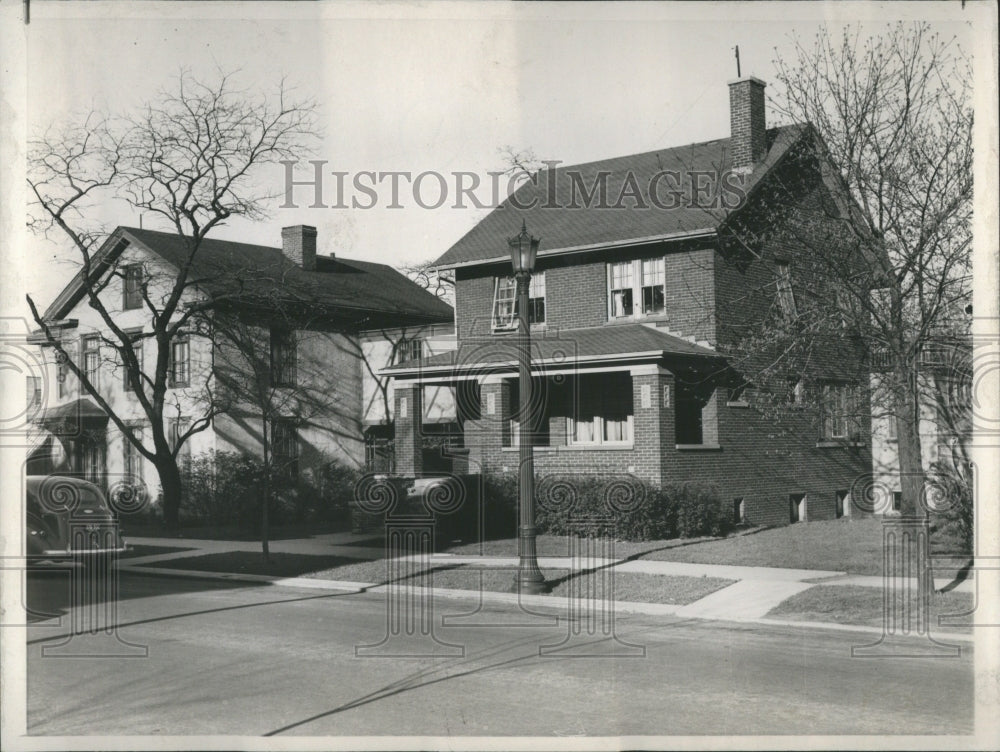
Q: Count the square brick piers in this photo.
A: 3